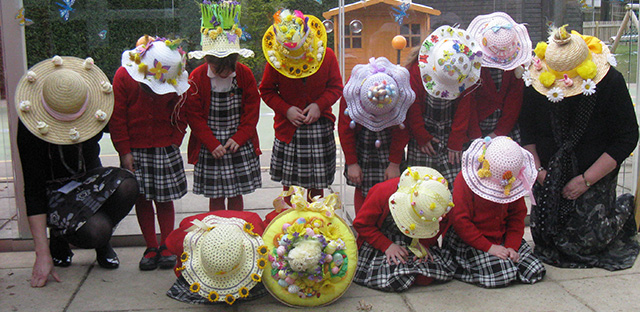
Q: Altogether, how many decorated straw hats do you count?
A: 12